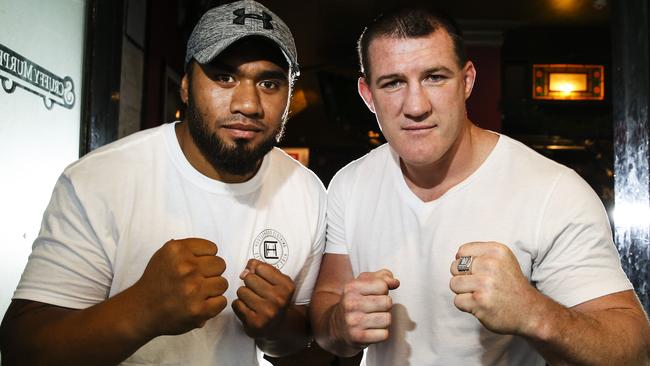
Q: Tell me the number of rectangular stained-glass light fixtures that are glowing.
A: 1